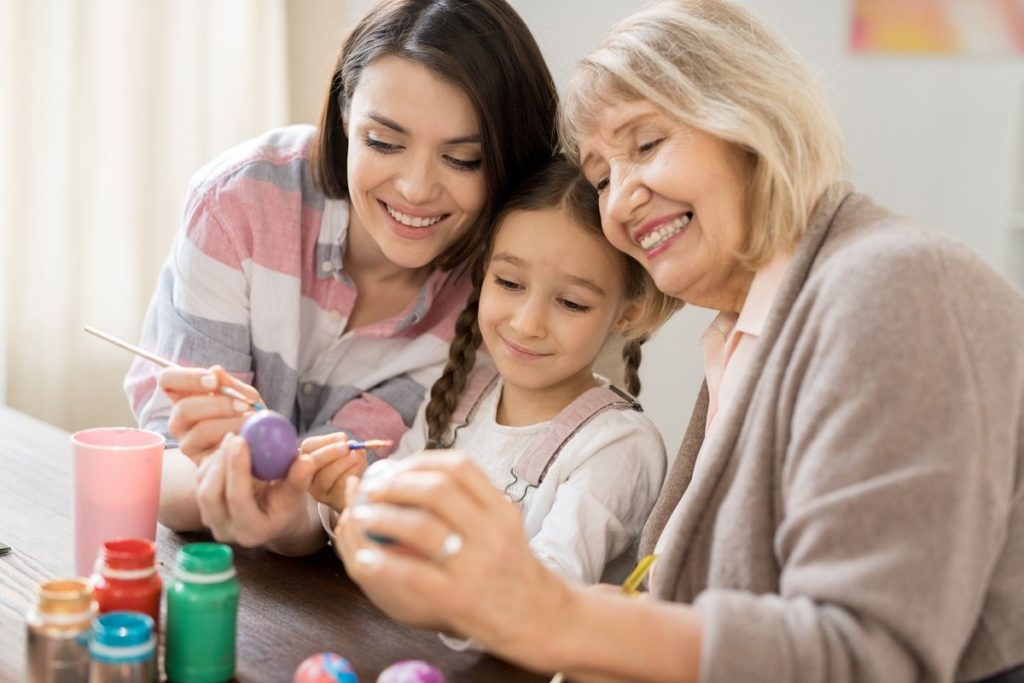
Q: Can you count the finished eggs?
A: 2